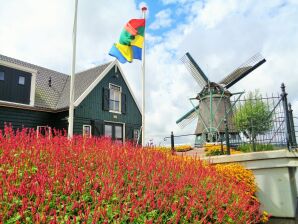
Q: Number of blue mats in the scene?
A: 0